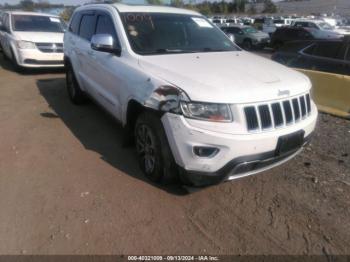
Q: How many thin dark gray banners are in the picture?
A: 1